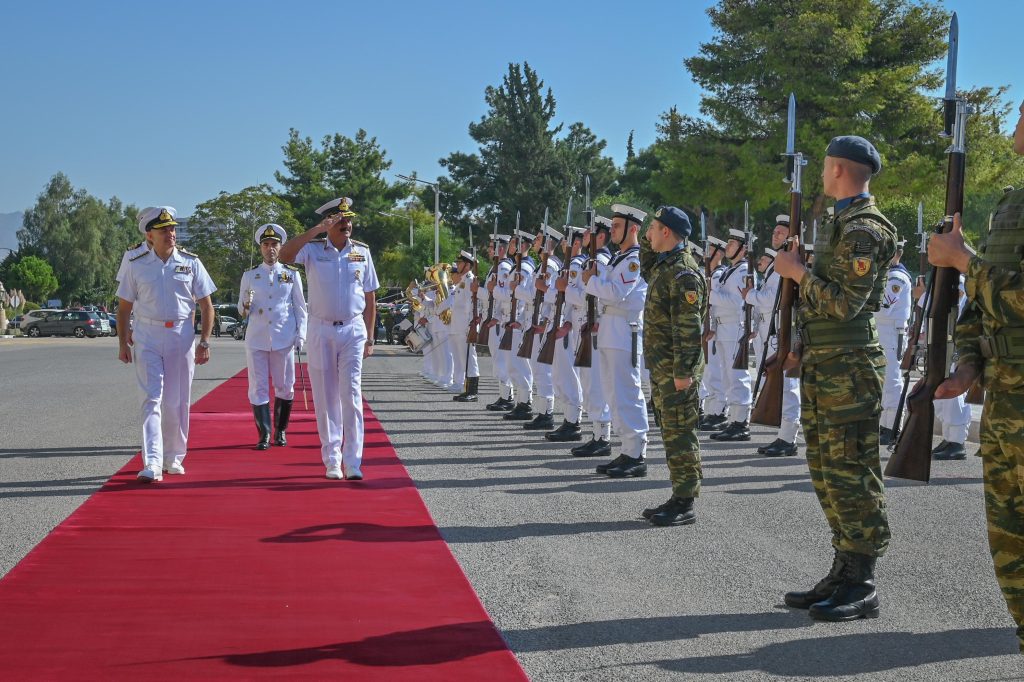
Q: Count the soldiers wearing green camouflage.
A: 3